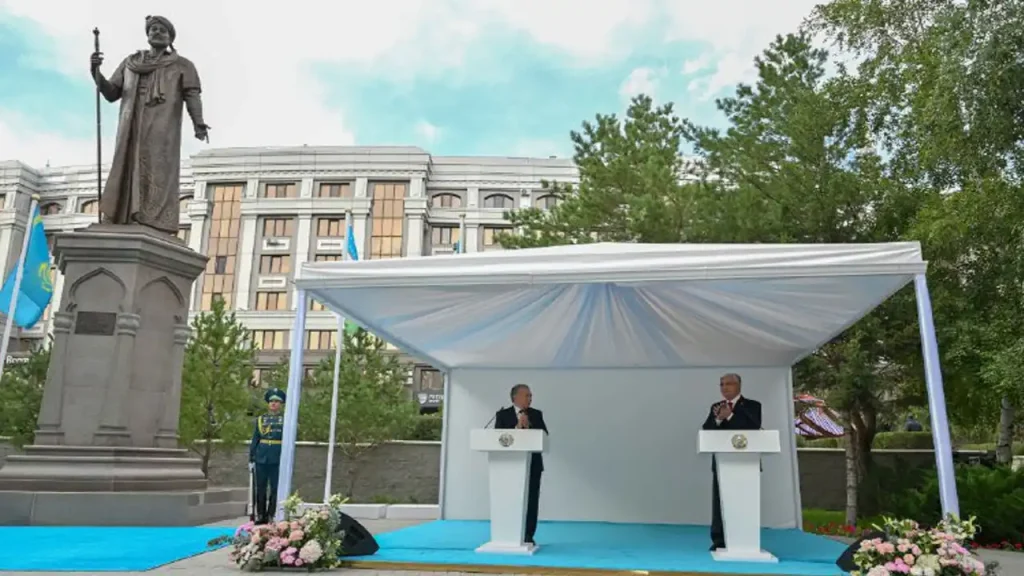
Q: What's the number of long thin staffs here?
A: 1